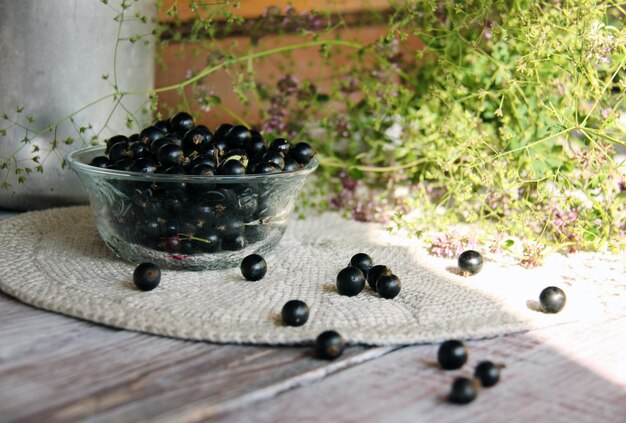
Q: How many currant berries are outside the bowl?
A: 13